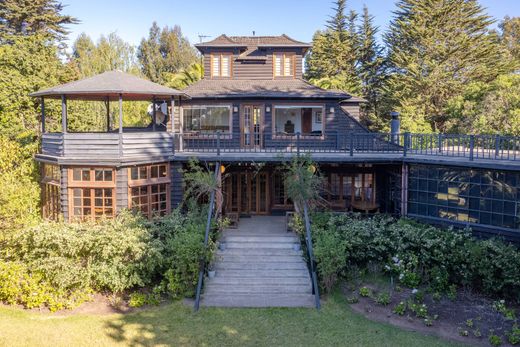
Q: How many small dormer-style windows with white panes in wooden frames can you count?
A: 2